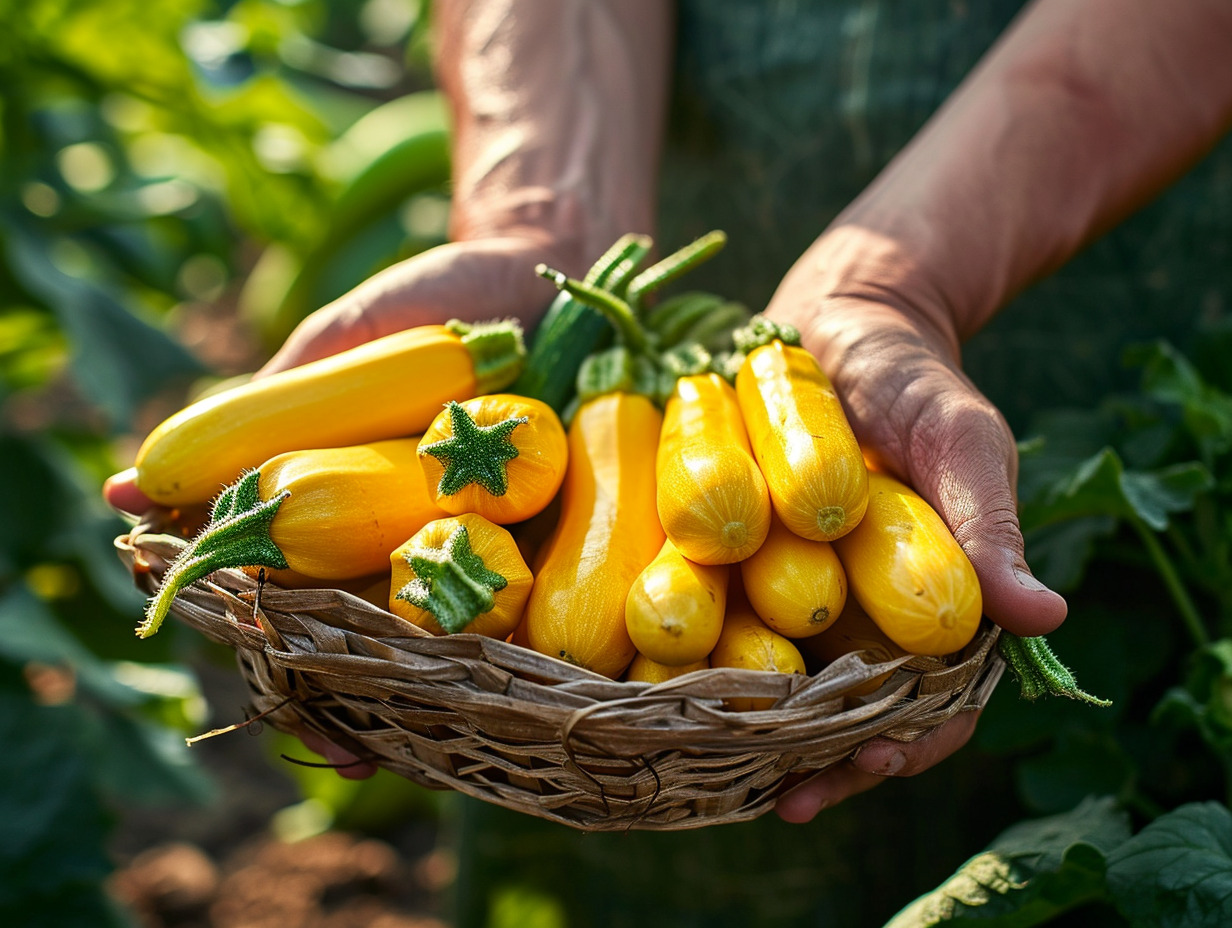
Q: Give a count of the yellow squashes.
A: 12